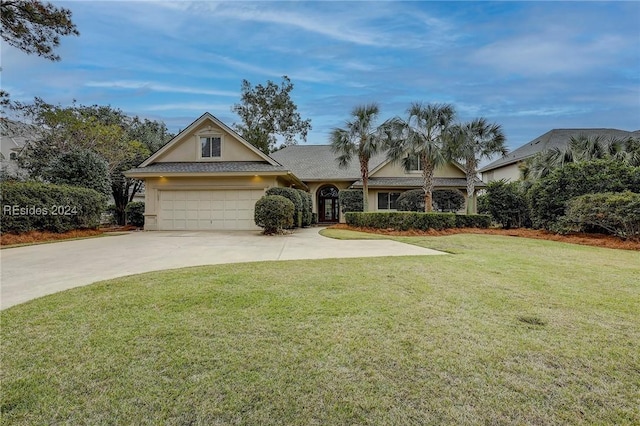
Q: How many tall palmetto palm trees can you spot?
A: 3